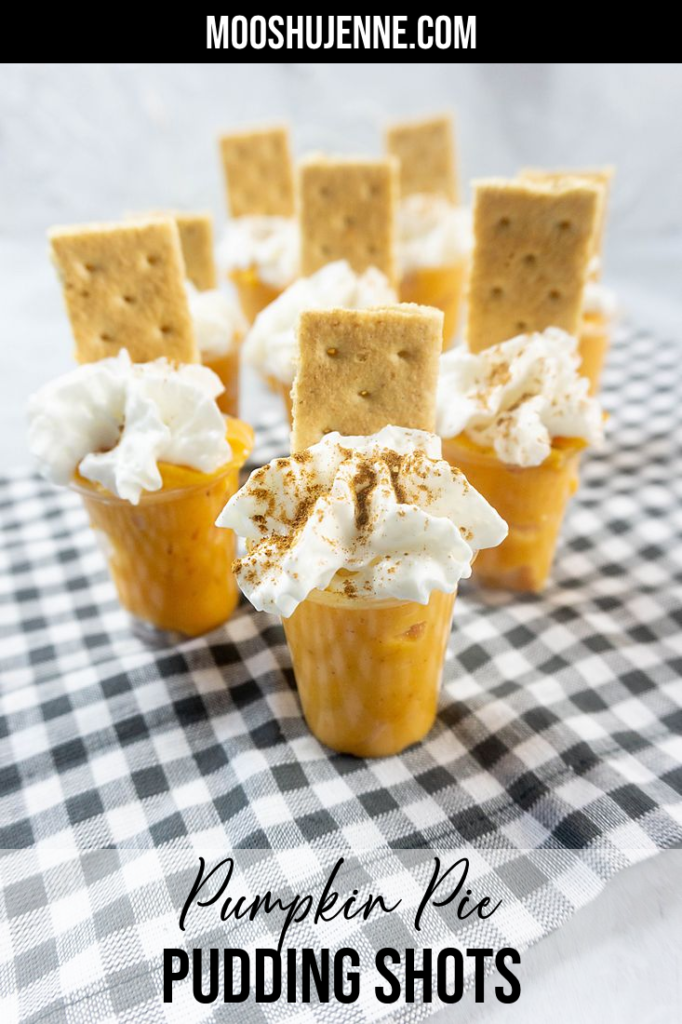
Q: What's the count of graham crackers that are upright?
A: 8